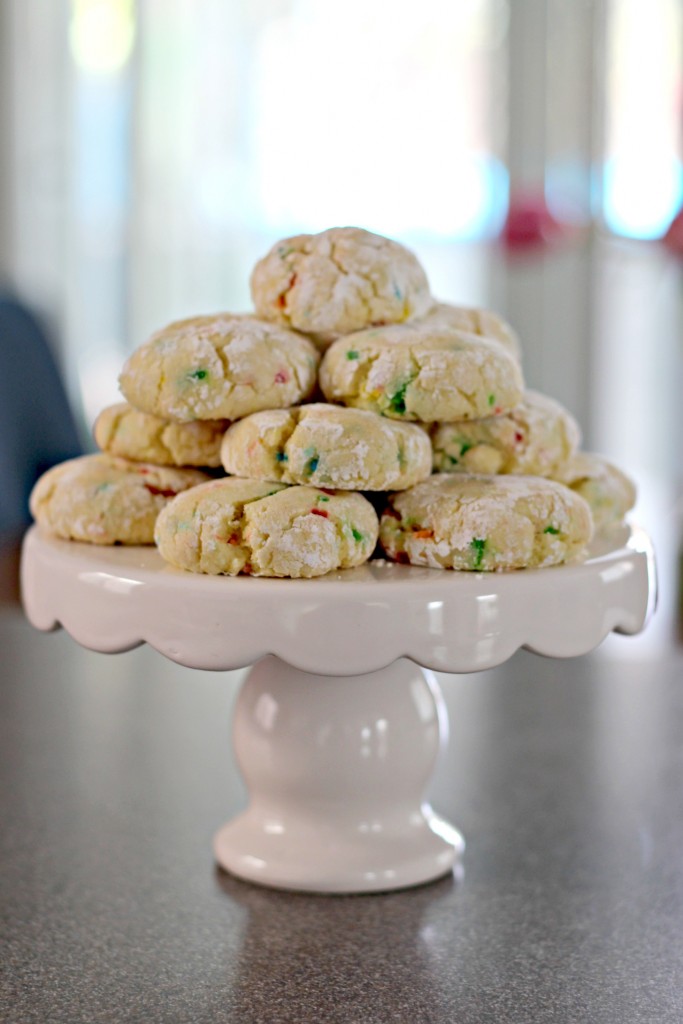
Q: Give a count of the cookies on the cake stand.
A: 11